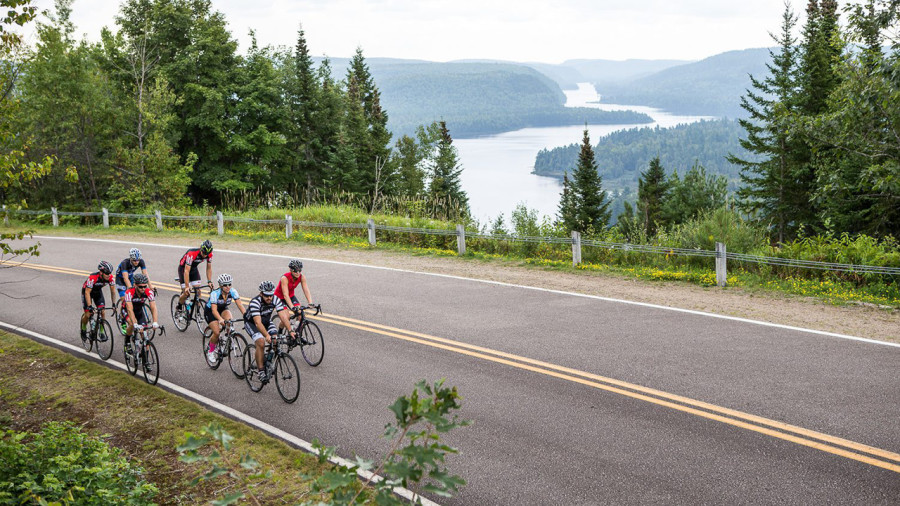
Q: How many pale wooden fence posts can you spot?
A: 10